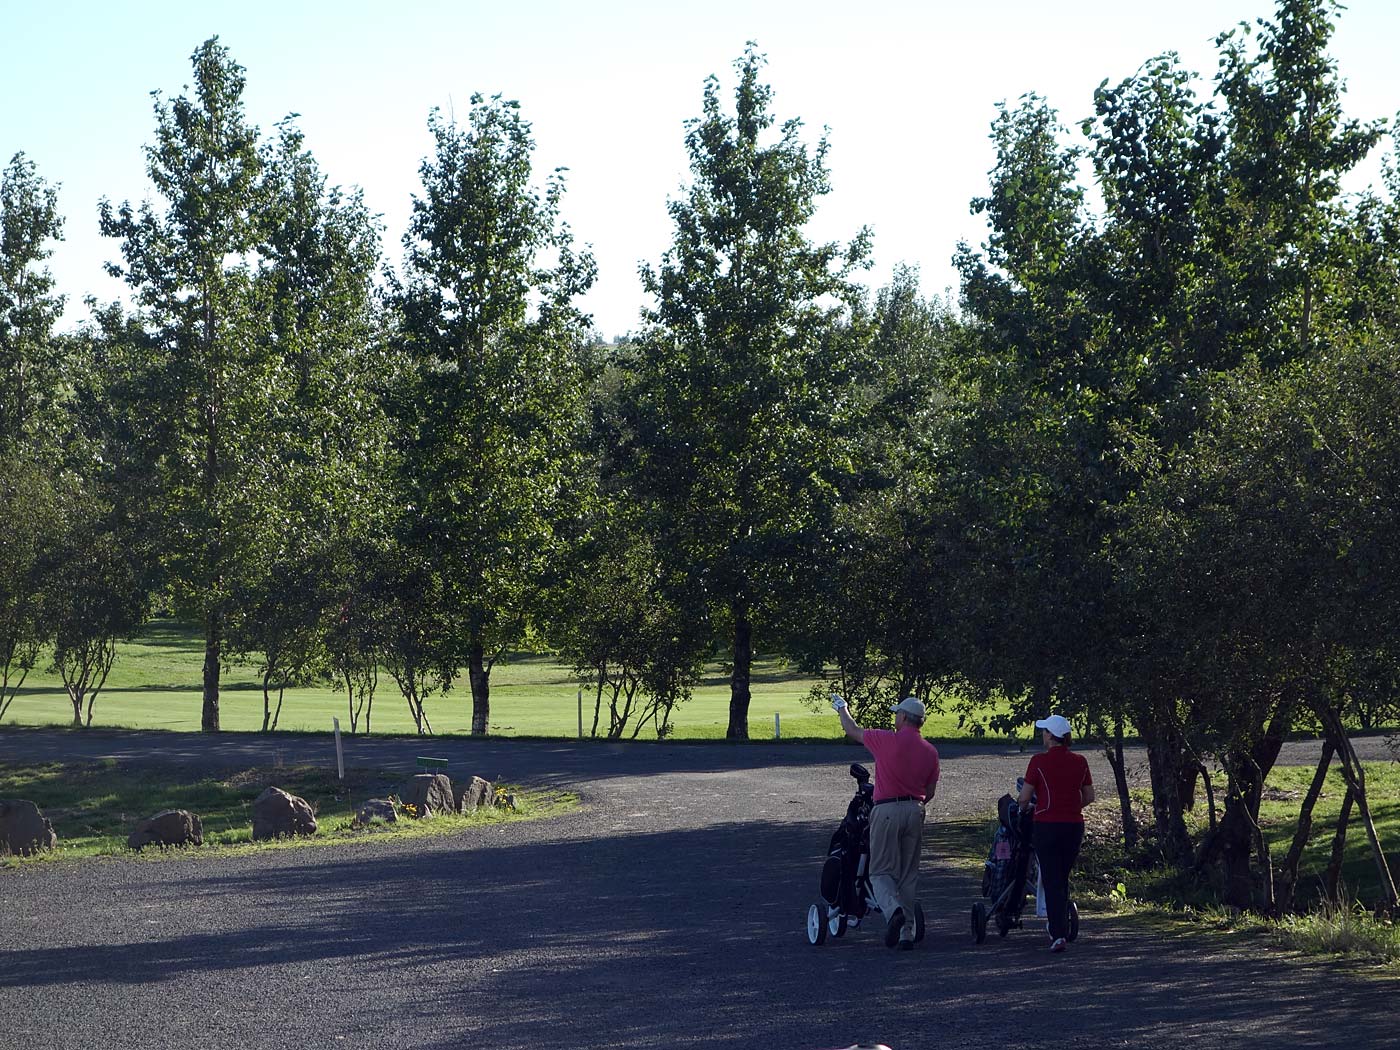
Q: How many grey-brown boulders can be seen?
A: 6